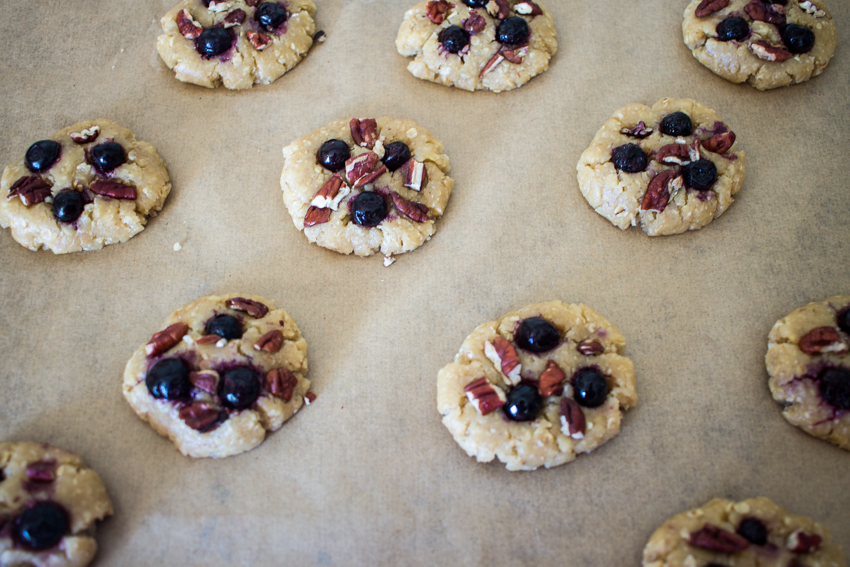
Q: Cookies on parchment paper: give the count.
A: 11